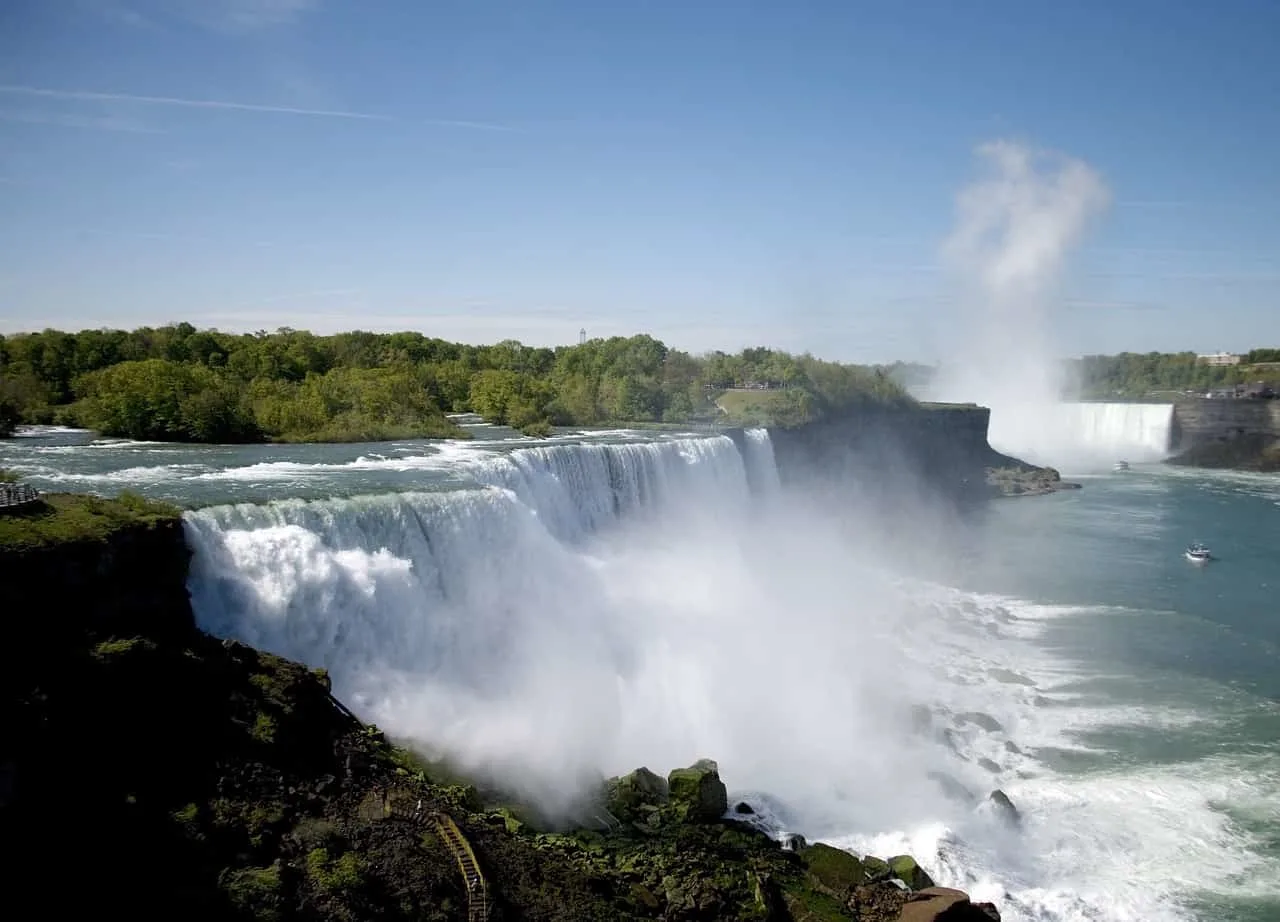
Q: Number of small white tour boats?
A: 2